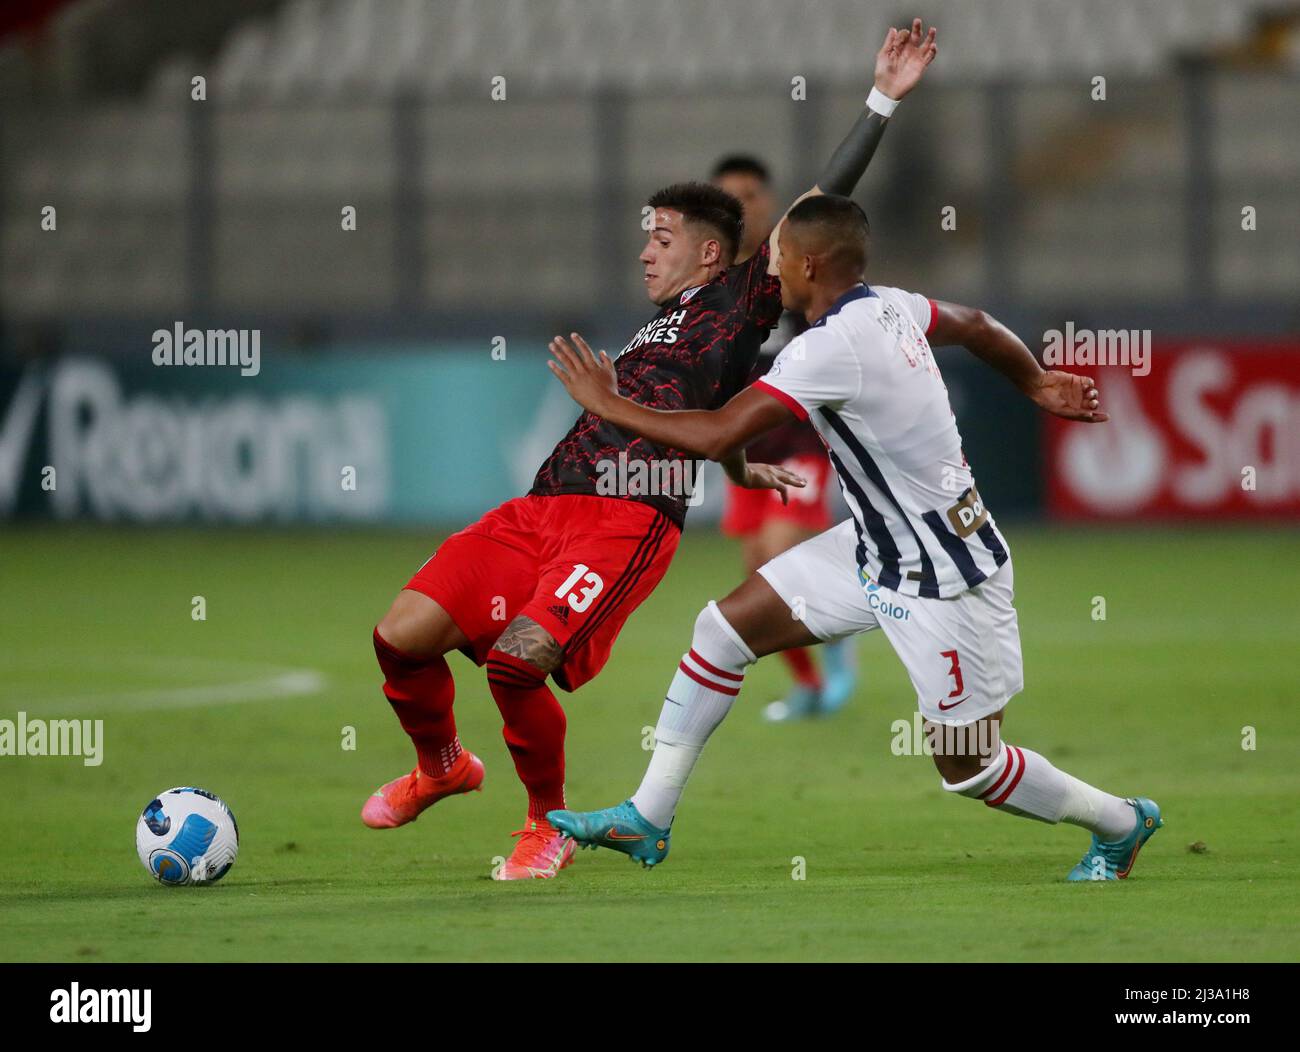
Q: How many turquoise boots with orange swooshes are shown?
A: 2